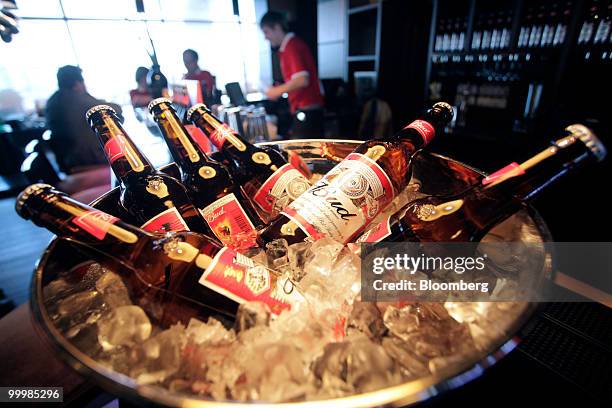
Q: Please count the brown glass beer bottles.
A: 6